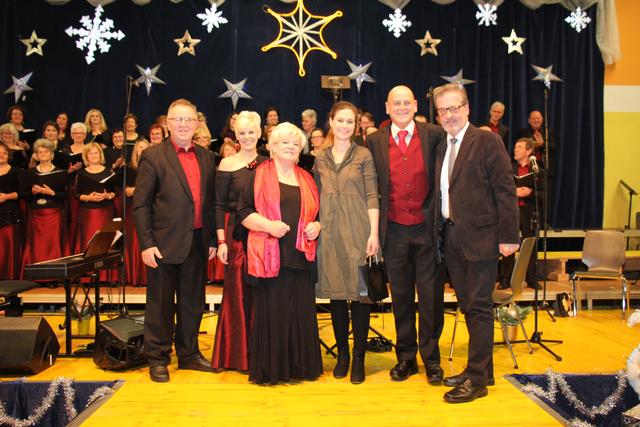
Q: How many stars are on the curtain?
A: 11